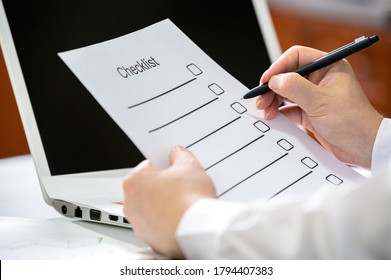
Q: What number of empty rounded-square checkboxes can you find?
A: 7